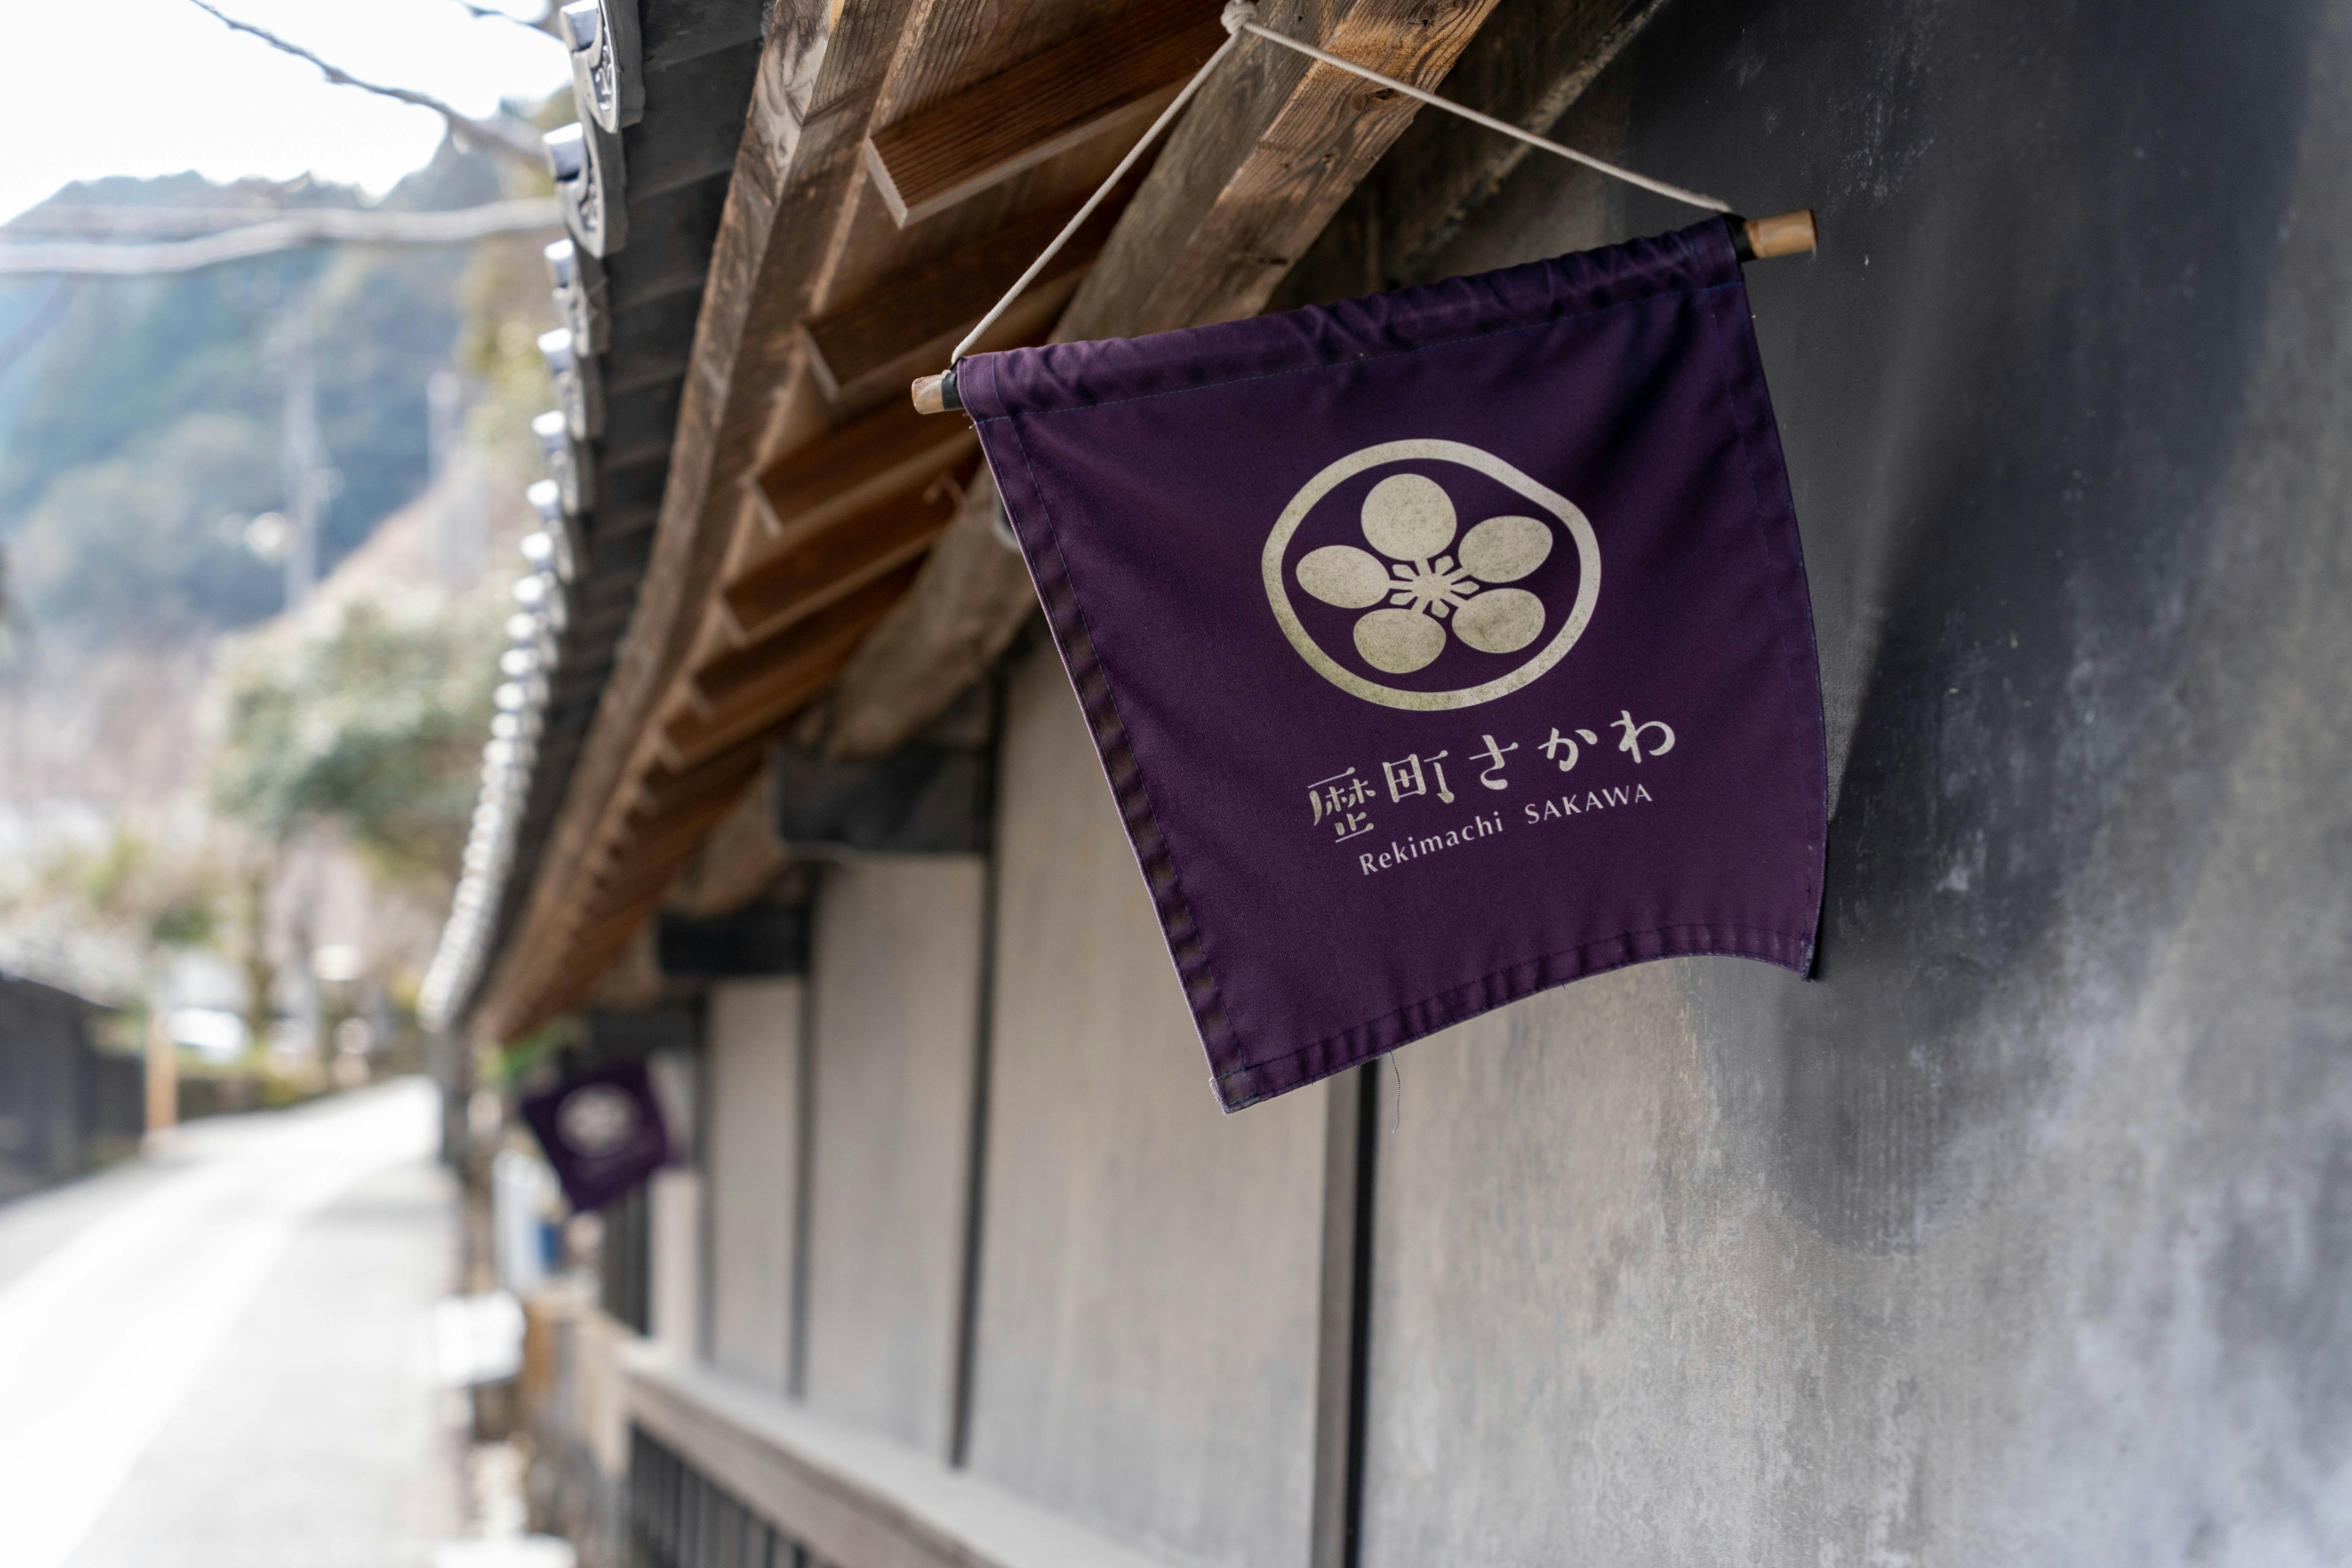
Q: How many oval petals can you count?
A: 5